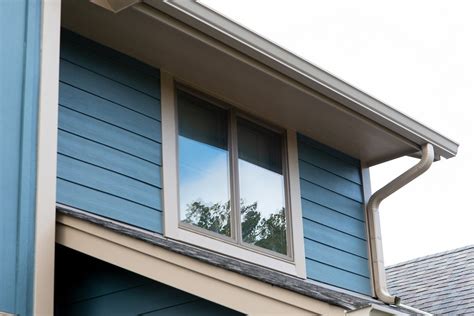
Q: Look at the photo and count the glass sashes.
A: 2